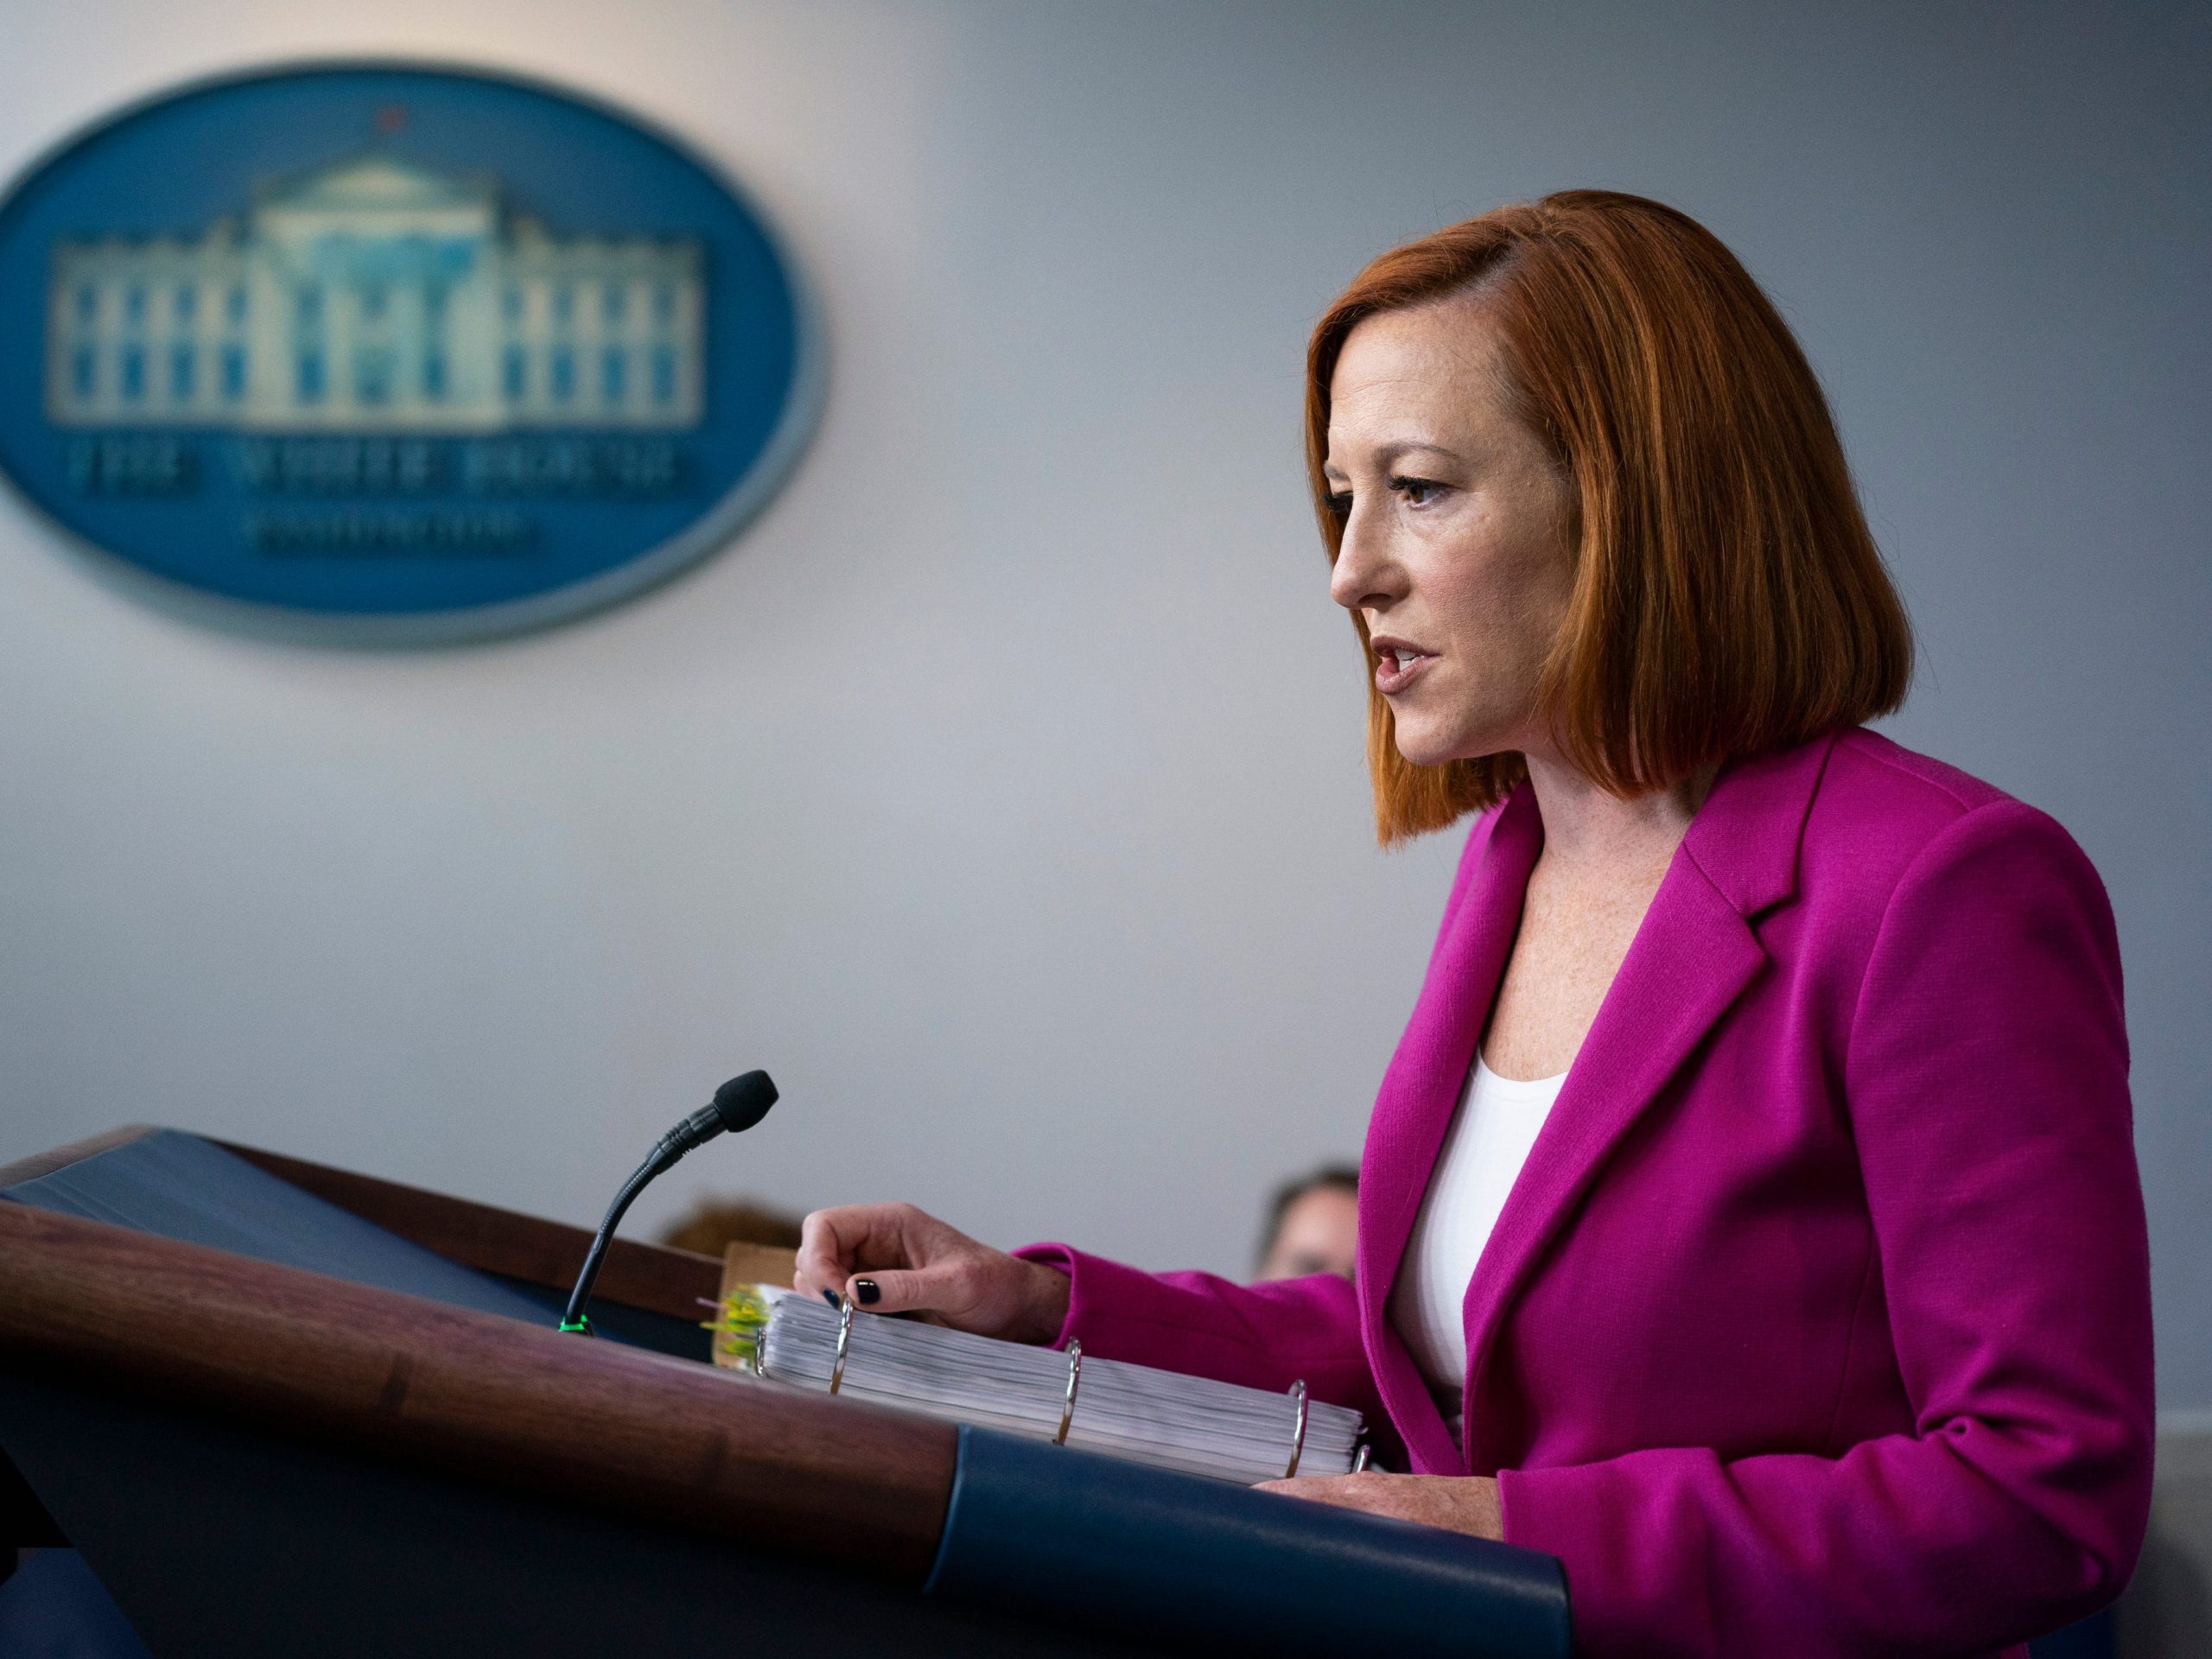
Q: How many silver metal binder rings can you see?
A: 3